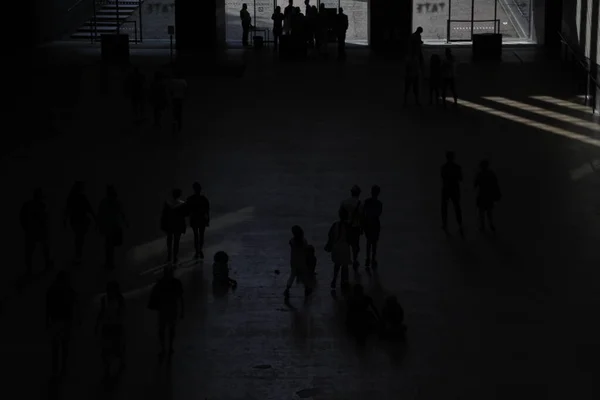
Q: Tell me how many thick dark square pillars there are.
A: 2